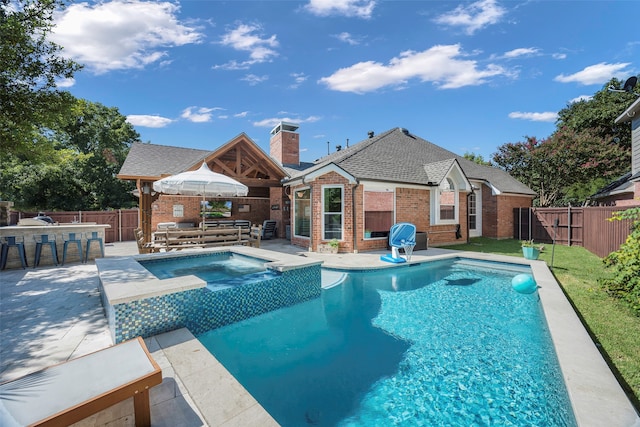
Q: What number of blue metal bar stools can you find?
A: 4